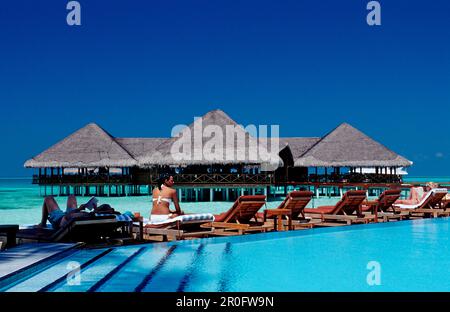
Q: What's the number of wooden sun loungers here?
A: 7